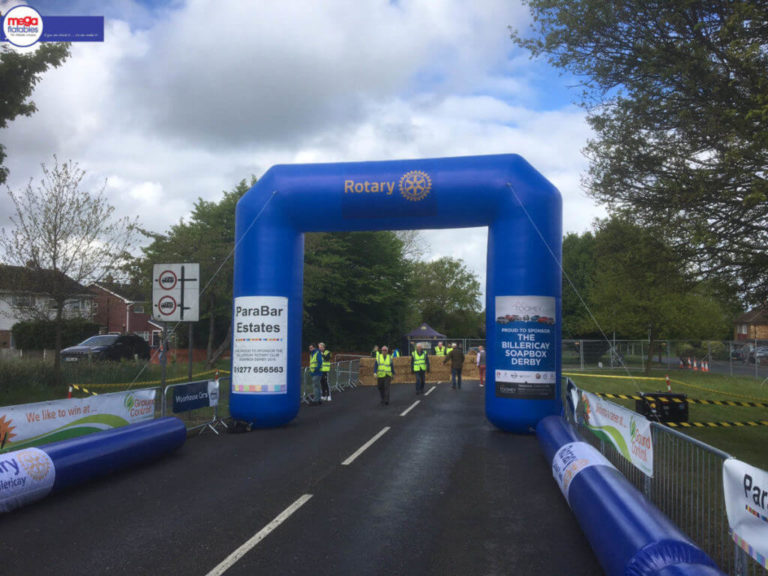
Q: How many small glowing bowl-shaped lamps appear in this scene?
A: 0